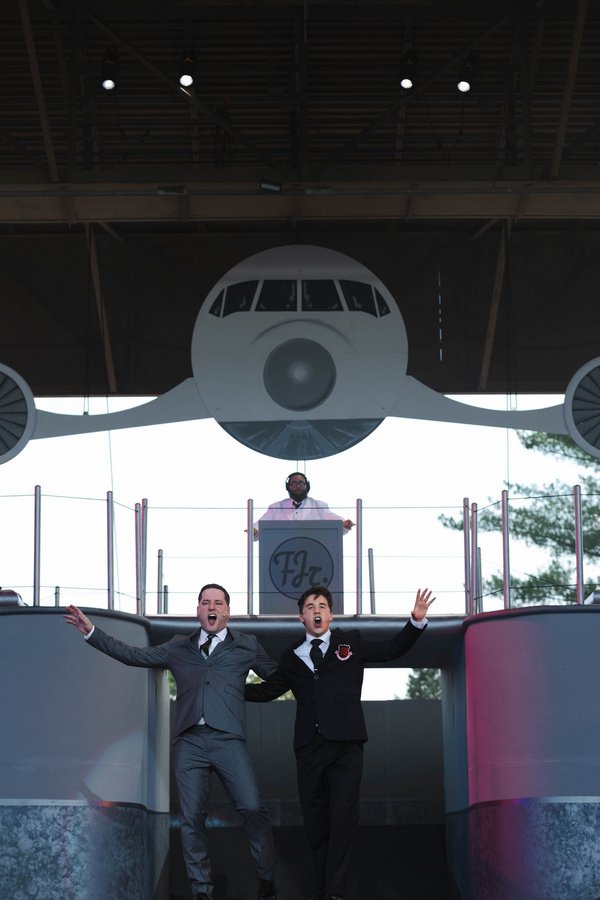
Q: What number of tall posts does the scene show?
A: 10